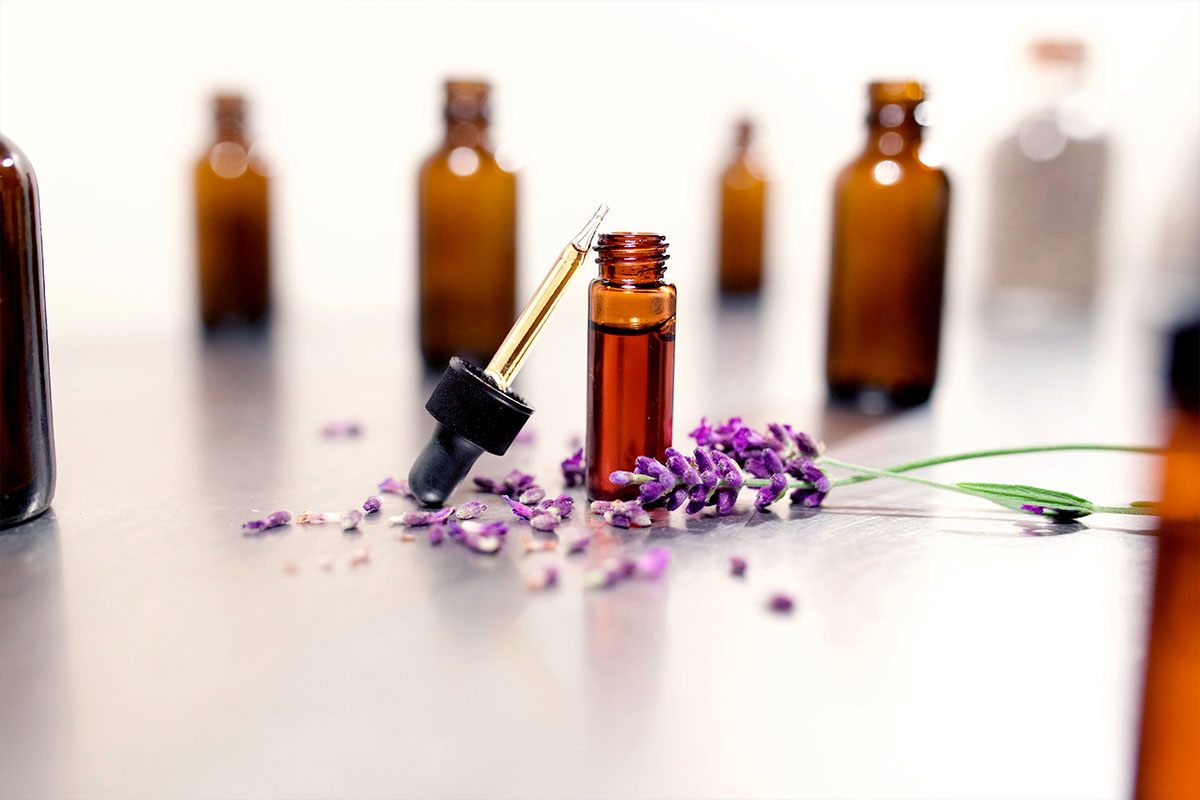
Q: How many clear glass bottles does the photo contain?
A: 1